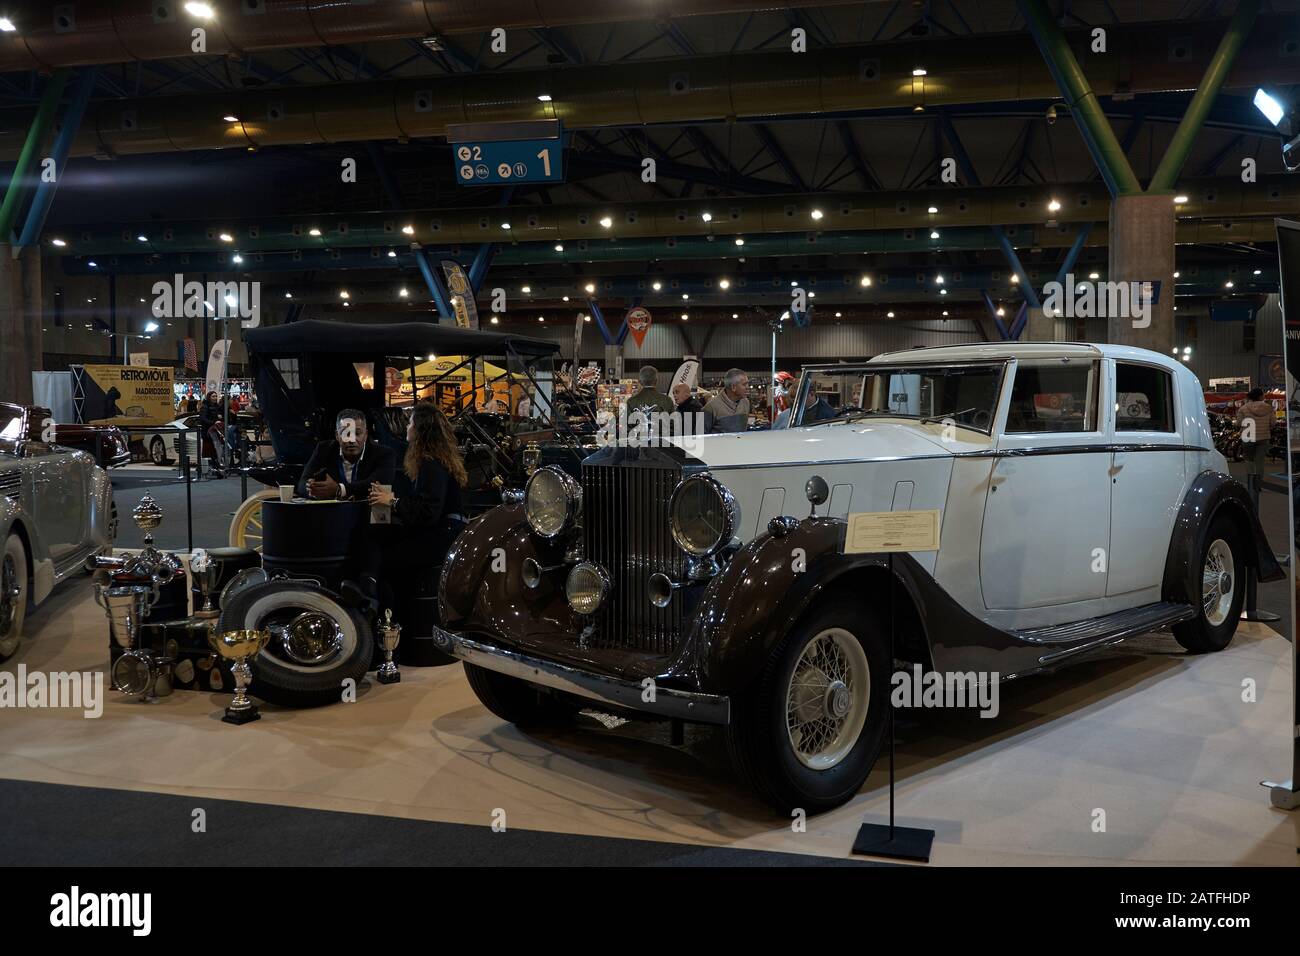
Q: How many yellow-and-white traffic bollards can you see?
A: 0